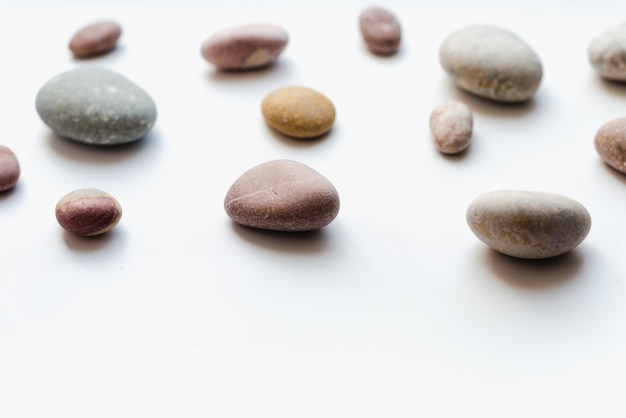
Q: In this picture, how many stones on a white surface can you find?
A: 13